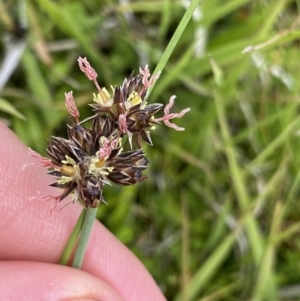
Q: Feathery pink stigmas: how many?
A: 8